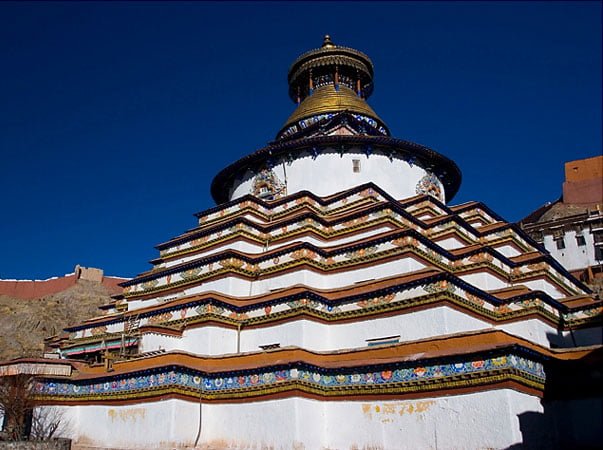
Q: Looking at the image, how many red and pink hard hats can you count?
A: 0